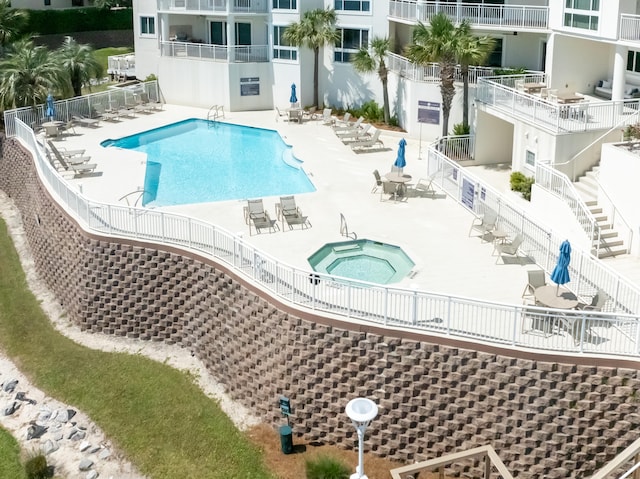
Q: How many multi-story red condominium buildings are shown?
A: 0